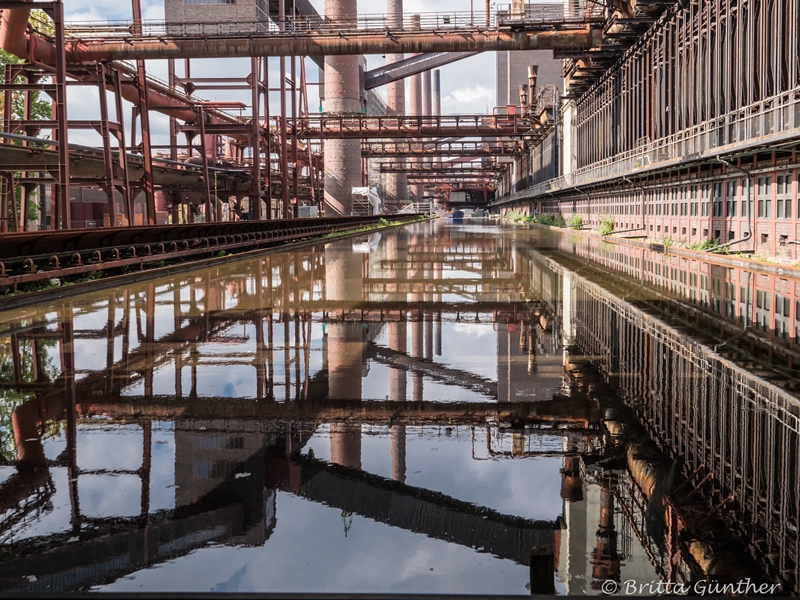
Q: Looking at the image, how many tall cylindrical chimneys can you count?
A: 5